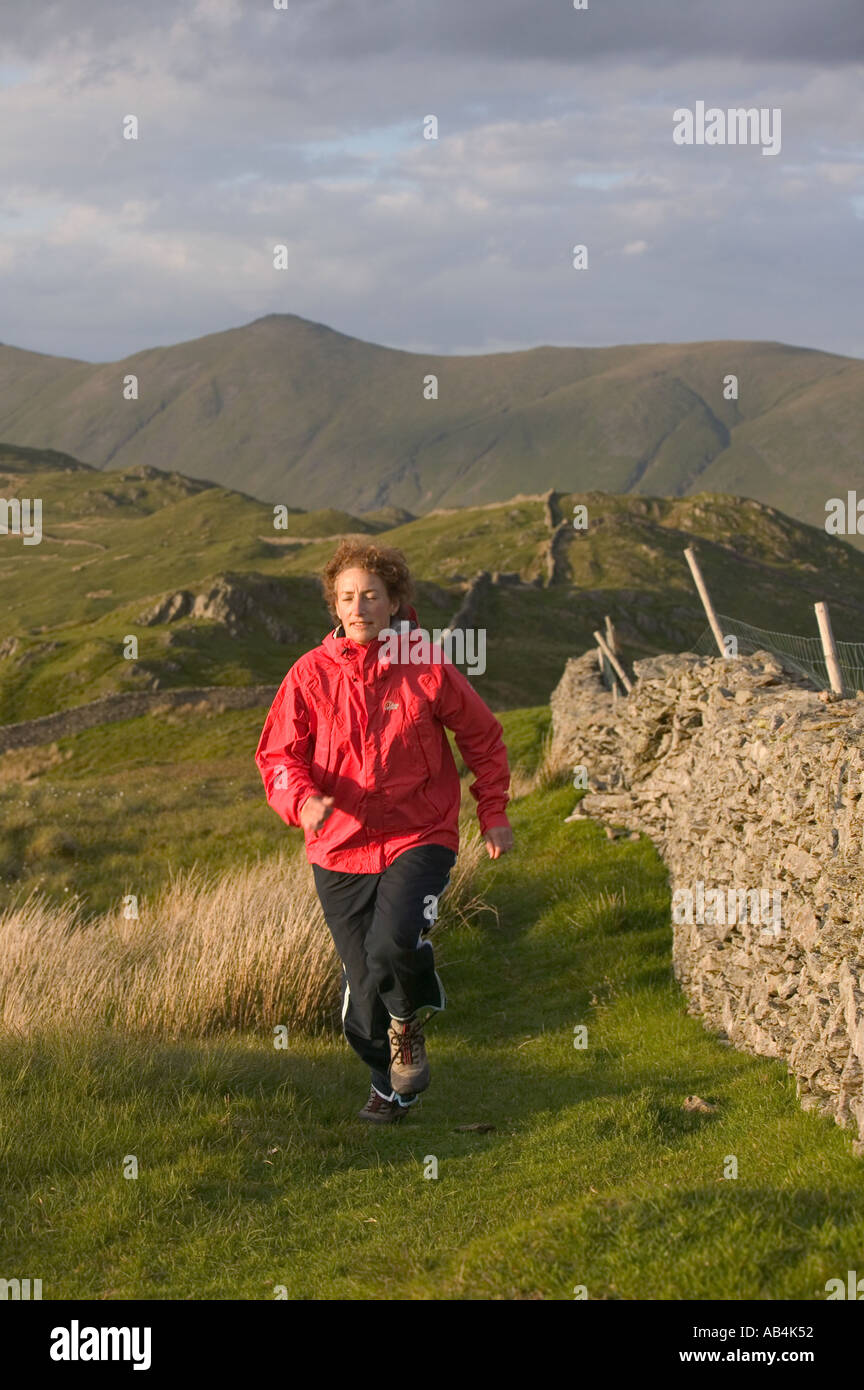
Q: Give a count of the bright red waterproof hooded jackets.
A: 1